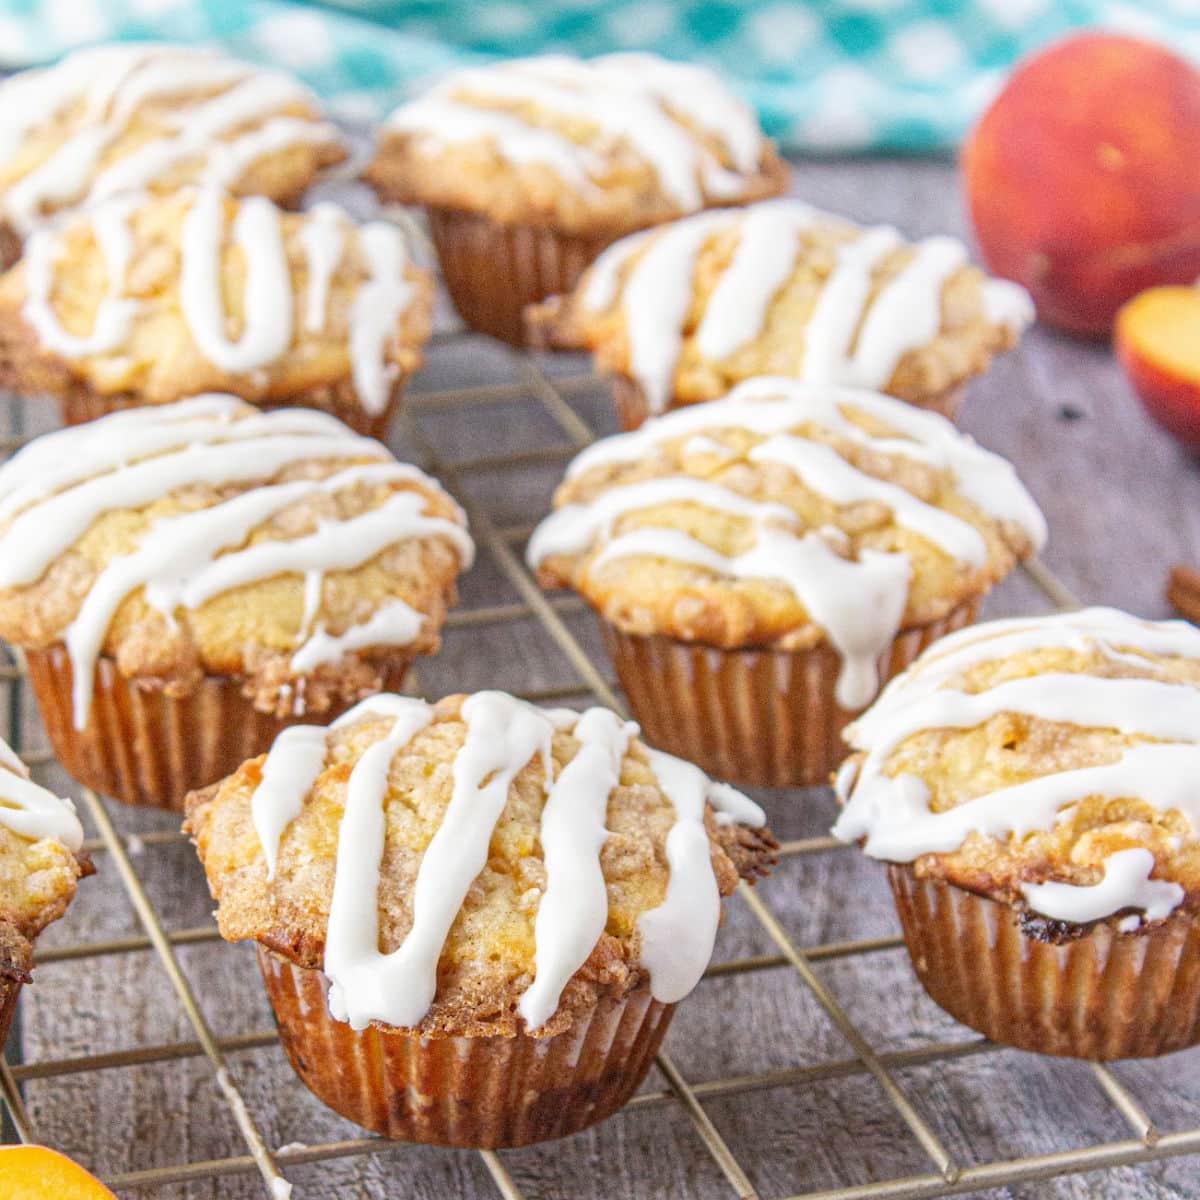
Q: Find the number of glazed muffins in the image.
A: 9